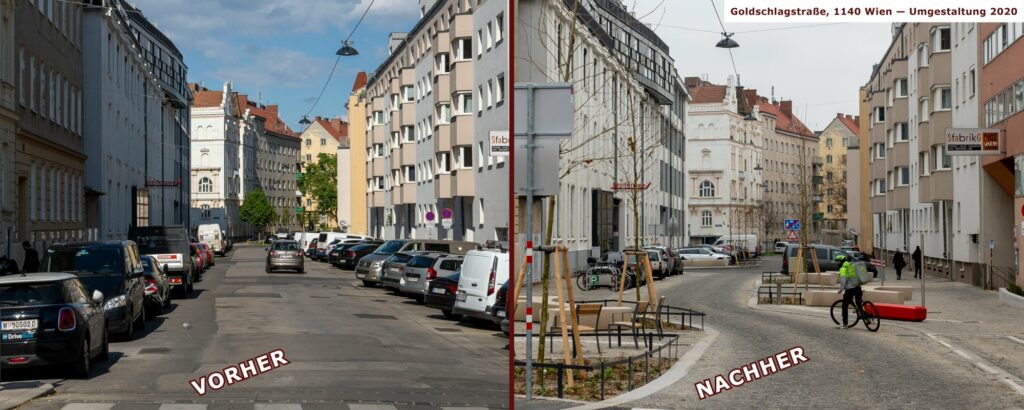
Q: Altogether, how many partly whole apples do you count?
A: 0